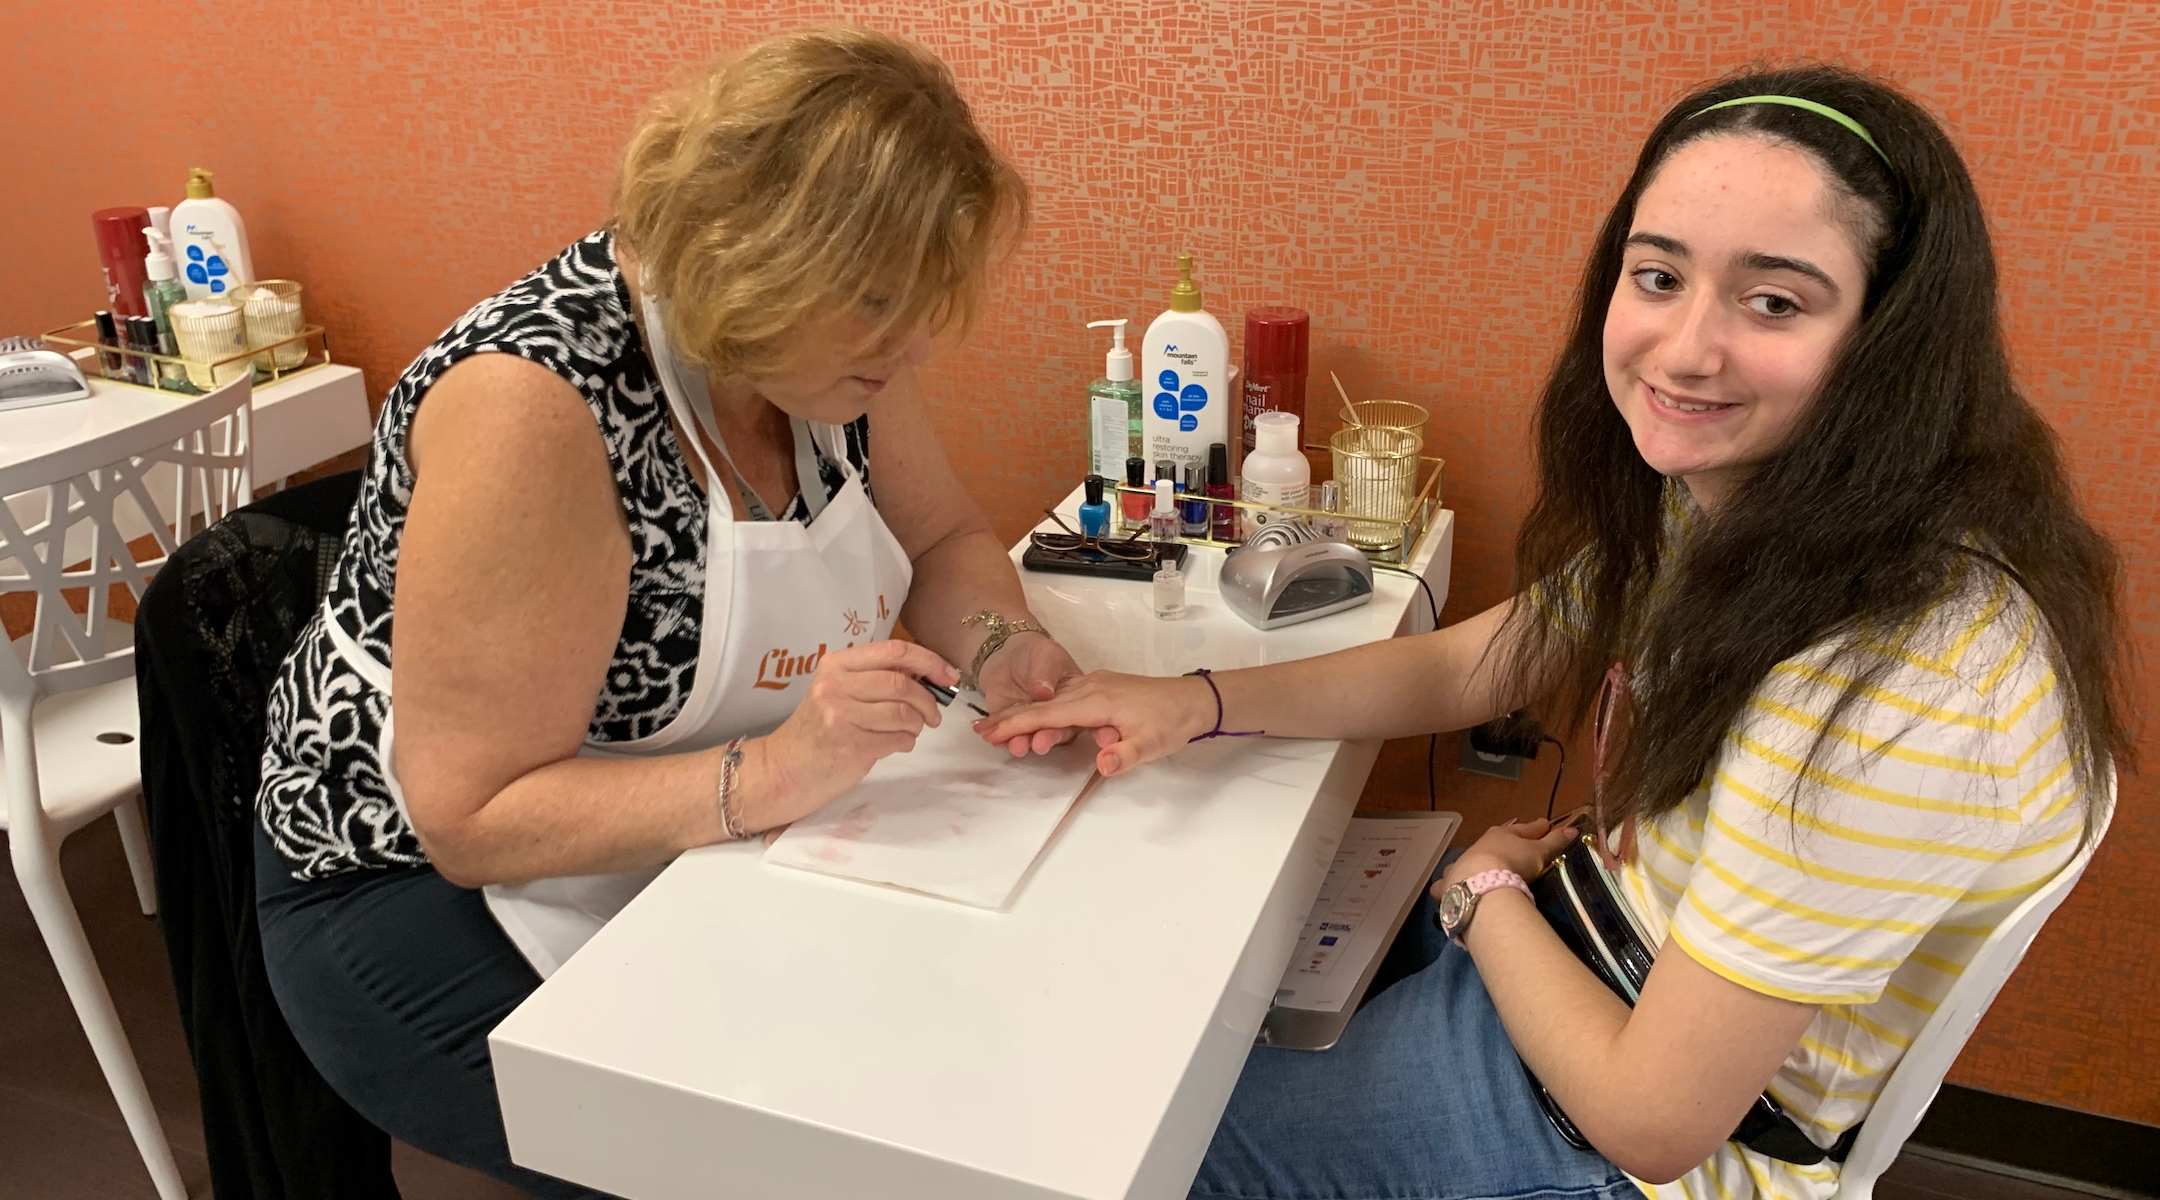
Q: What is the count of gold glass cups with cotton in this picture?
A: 4